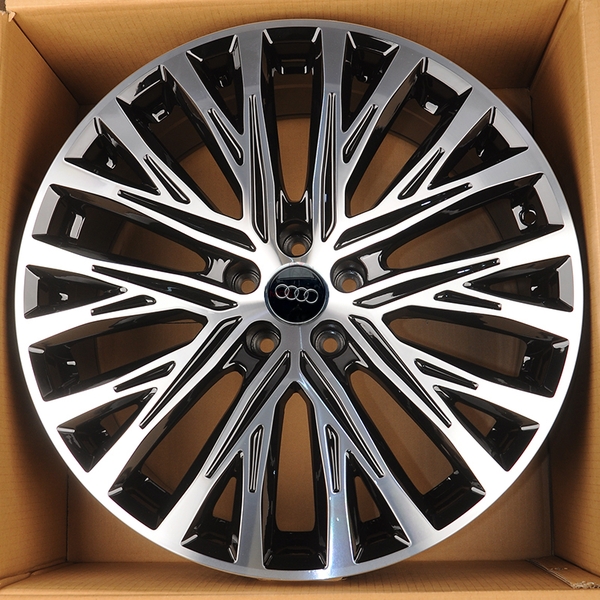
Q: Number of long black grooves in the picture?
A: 10